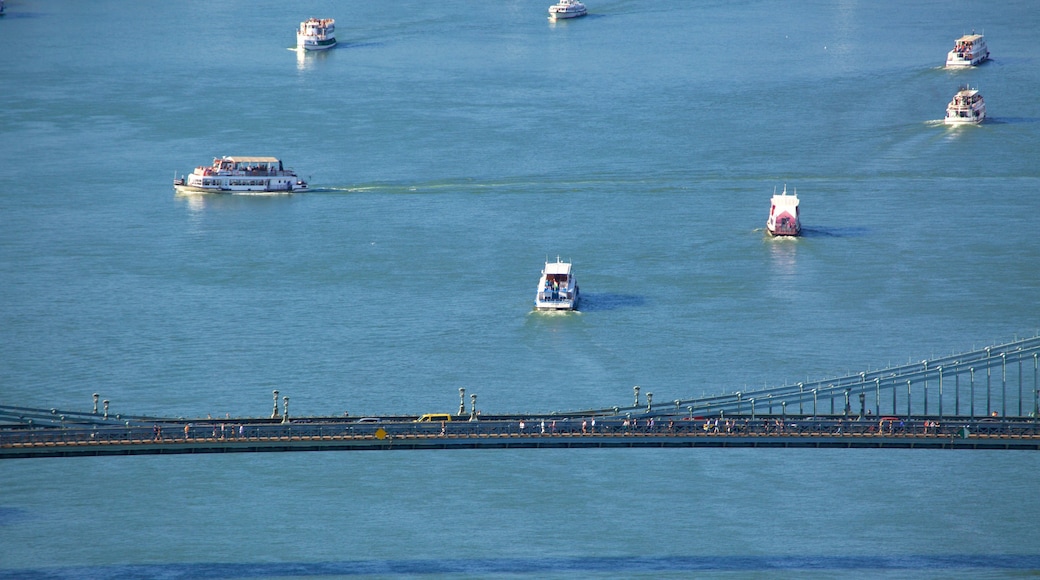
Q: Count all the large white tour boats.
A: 7